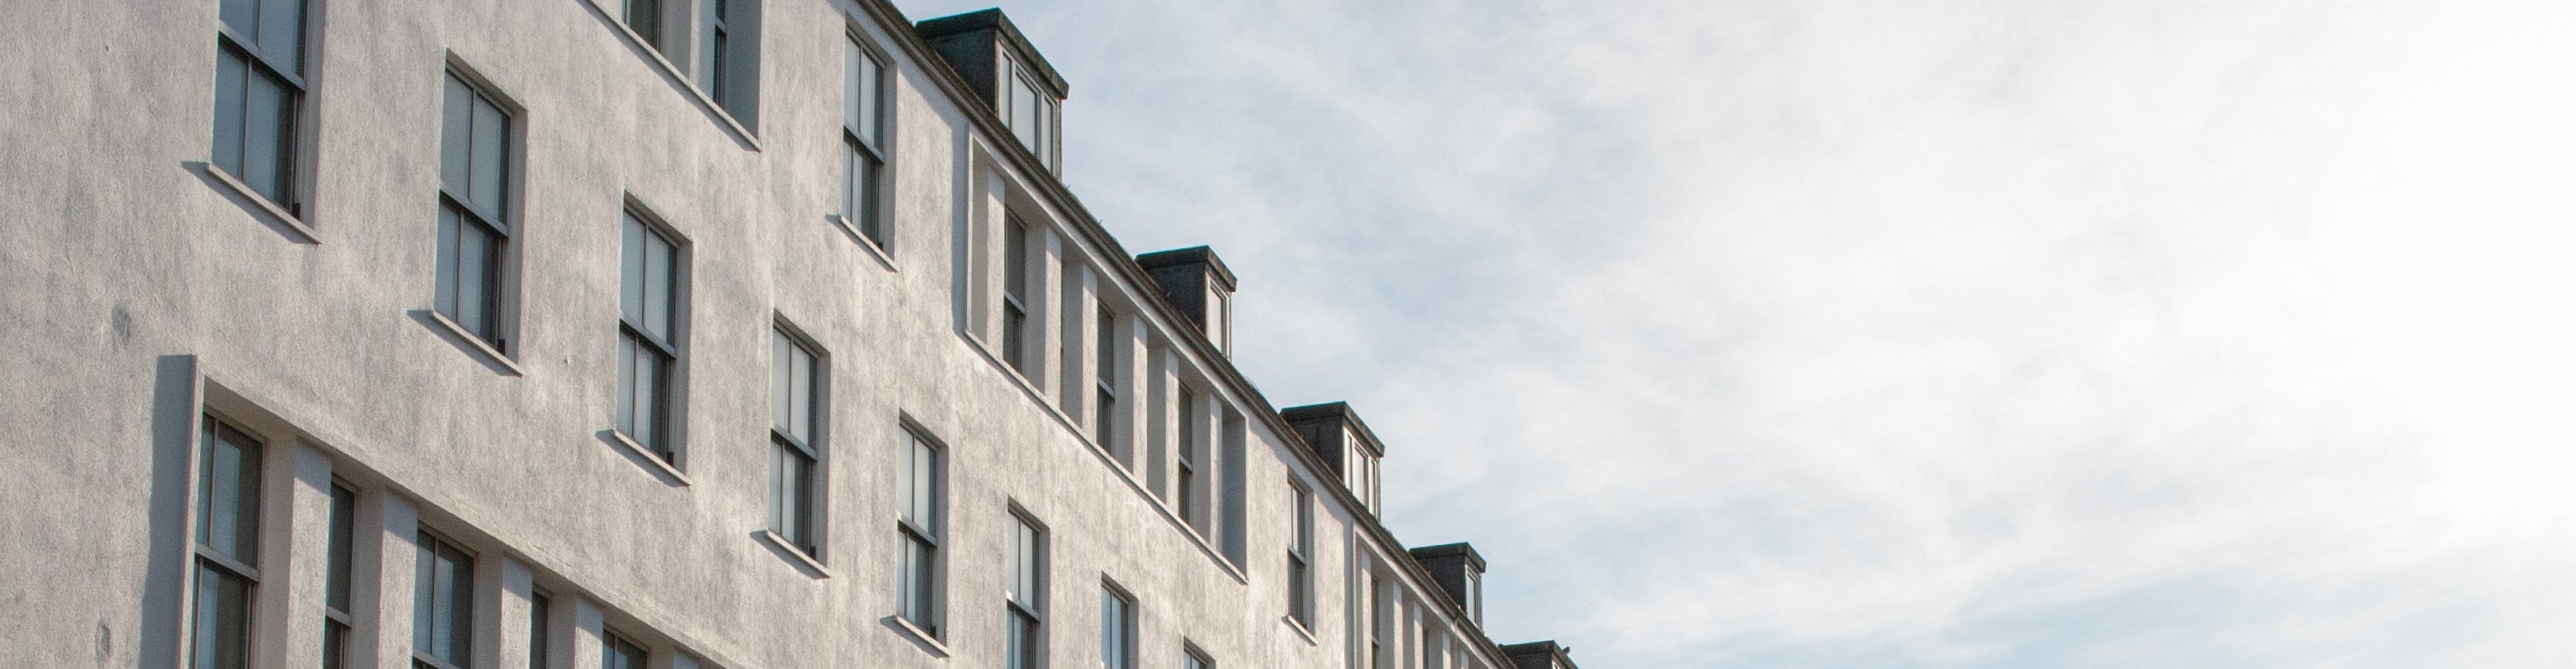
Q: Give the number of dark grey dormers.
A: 5